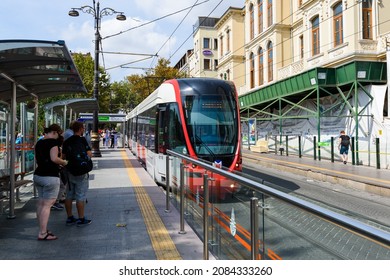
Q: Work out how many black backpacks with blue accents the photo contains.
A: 1